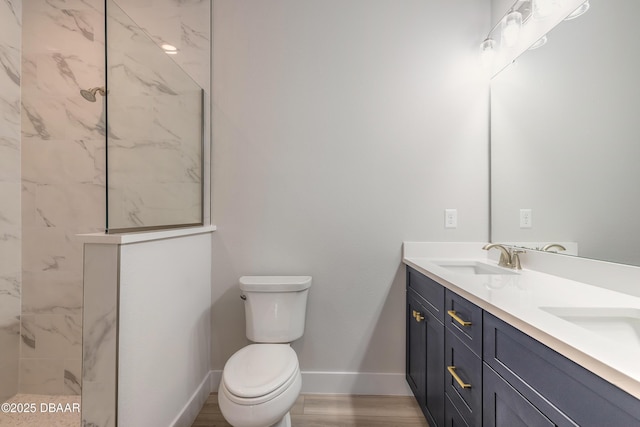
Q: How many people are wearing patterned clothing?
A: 0